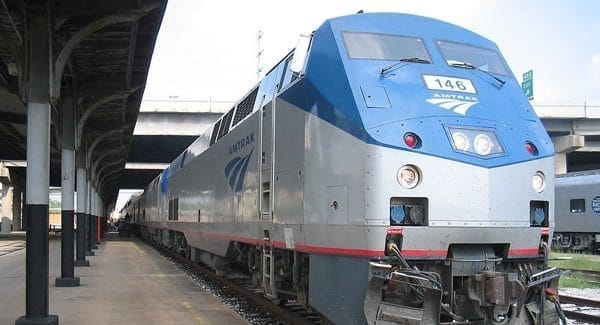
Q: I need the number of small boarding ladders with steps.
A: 1